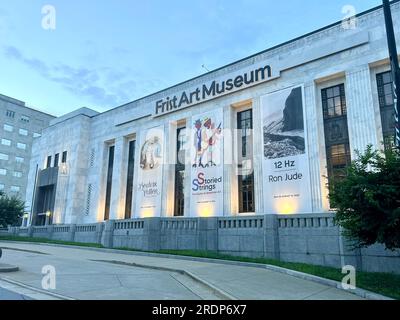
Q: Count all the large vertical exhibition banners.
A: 3